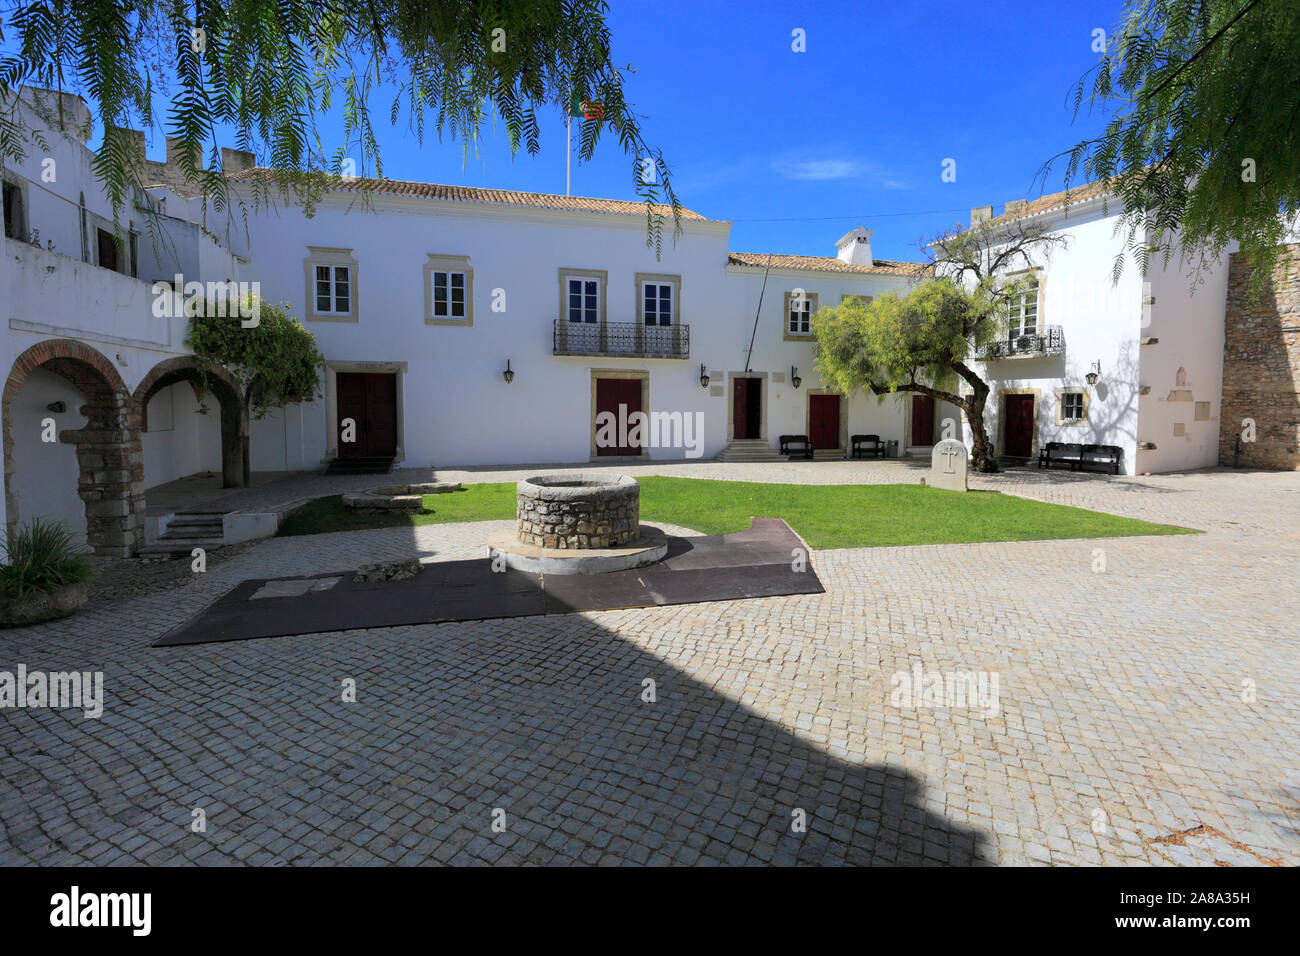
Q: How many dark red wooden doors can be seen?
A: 6